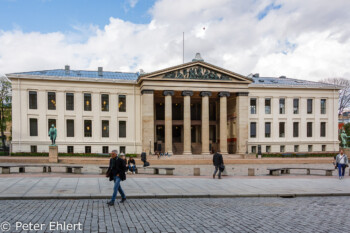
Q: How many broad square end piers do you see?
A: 2